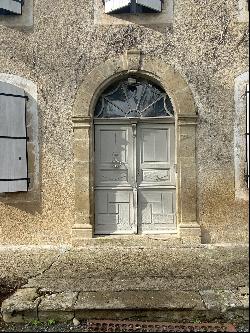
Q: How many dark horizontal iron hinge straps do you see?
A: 3